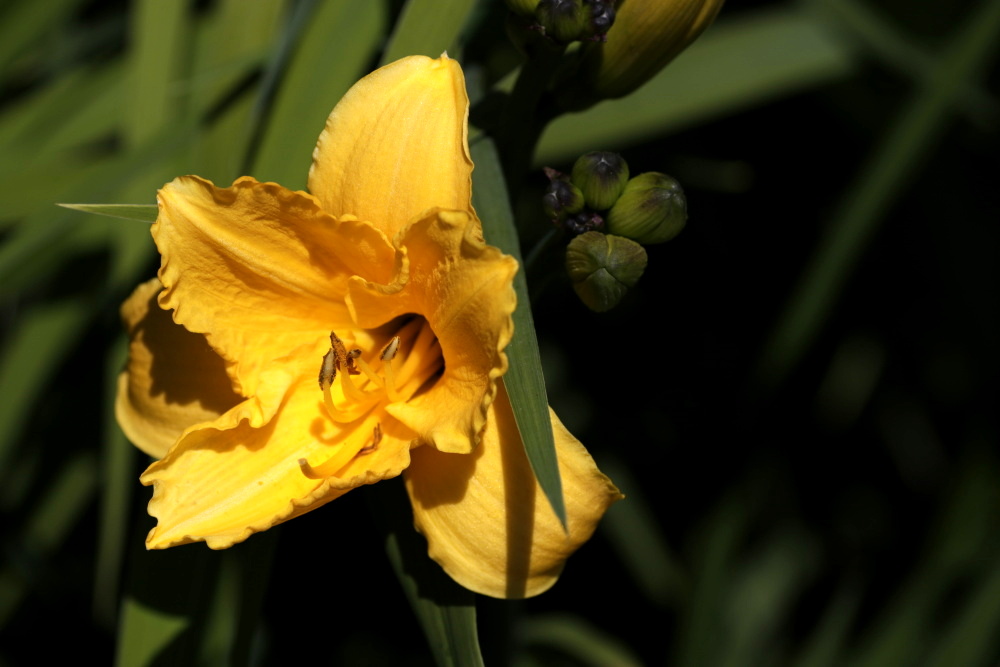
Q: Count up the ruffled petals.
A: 3